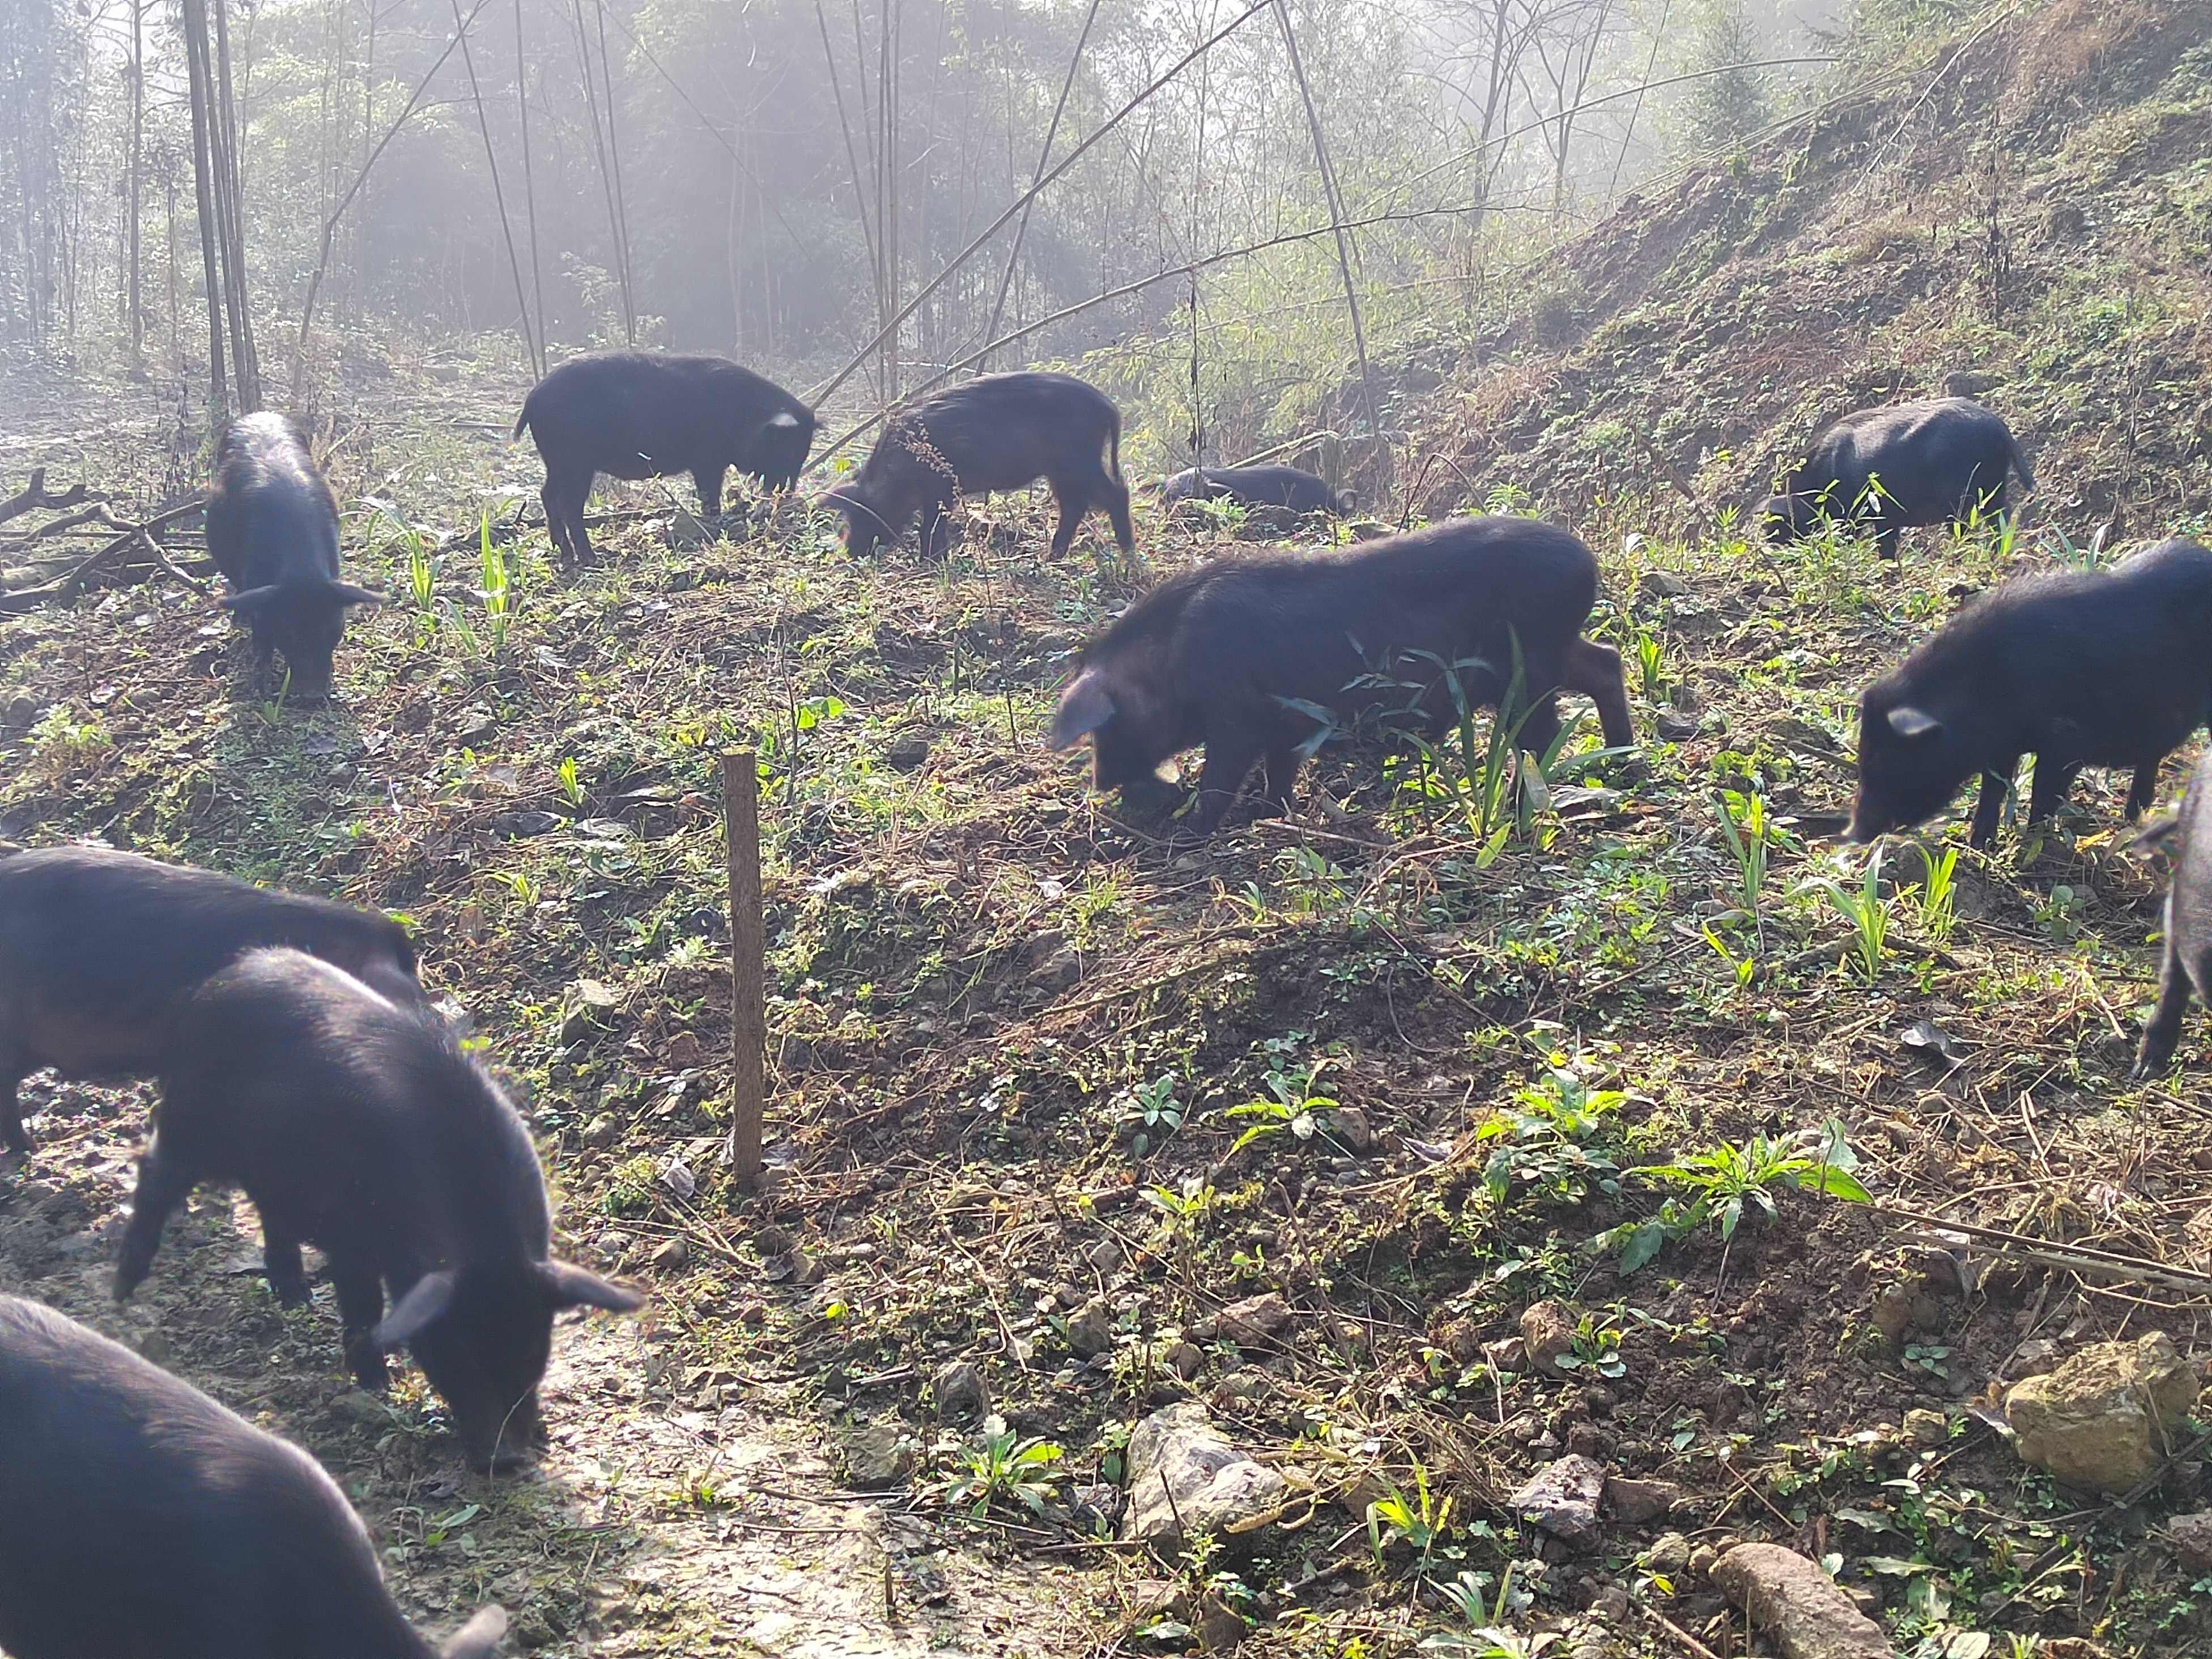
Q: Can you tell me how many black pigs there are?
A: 11